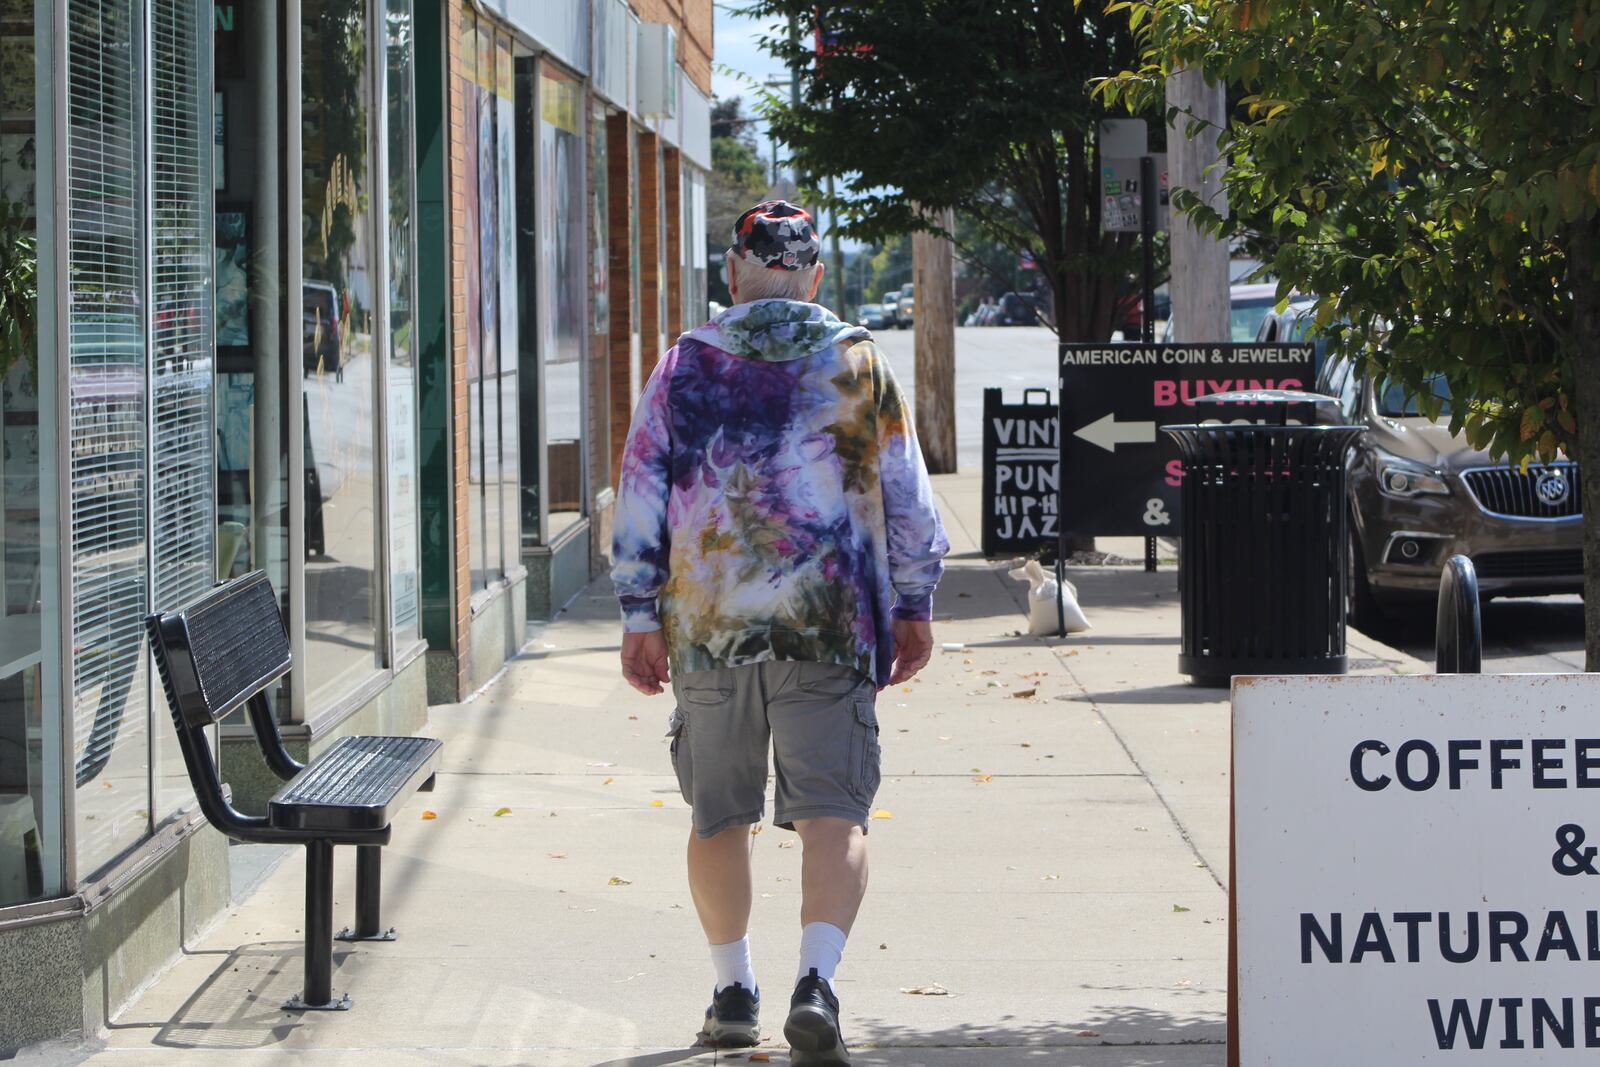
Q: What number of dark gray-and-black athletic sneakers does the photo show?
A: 2